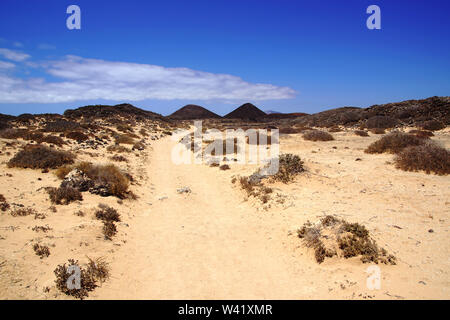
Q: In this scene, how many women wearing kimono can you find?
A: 0